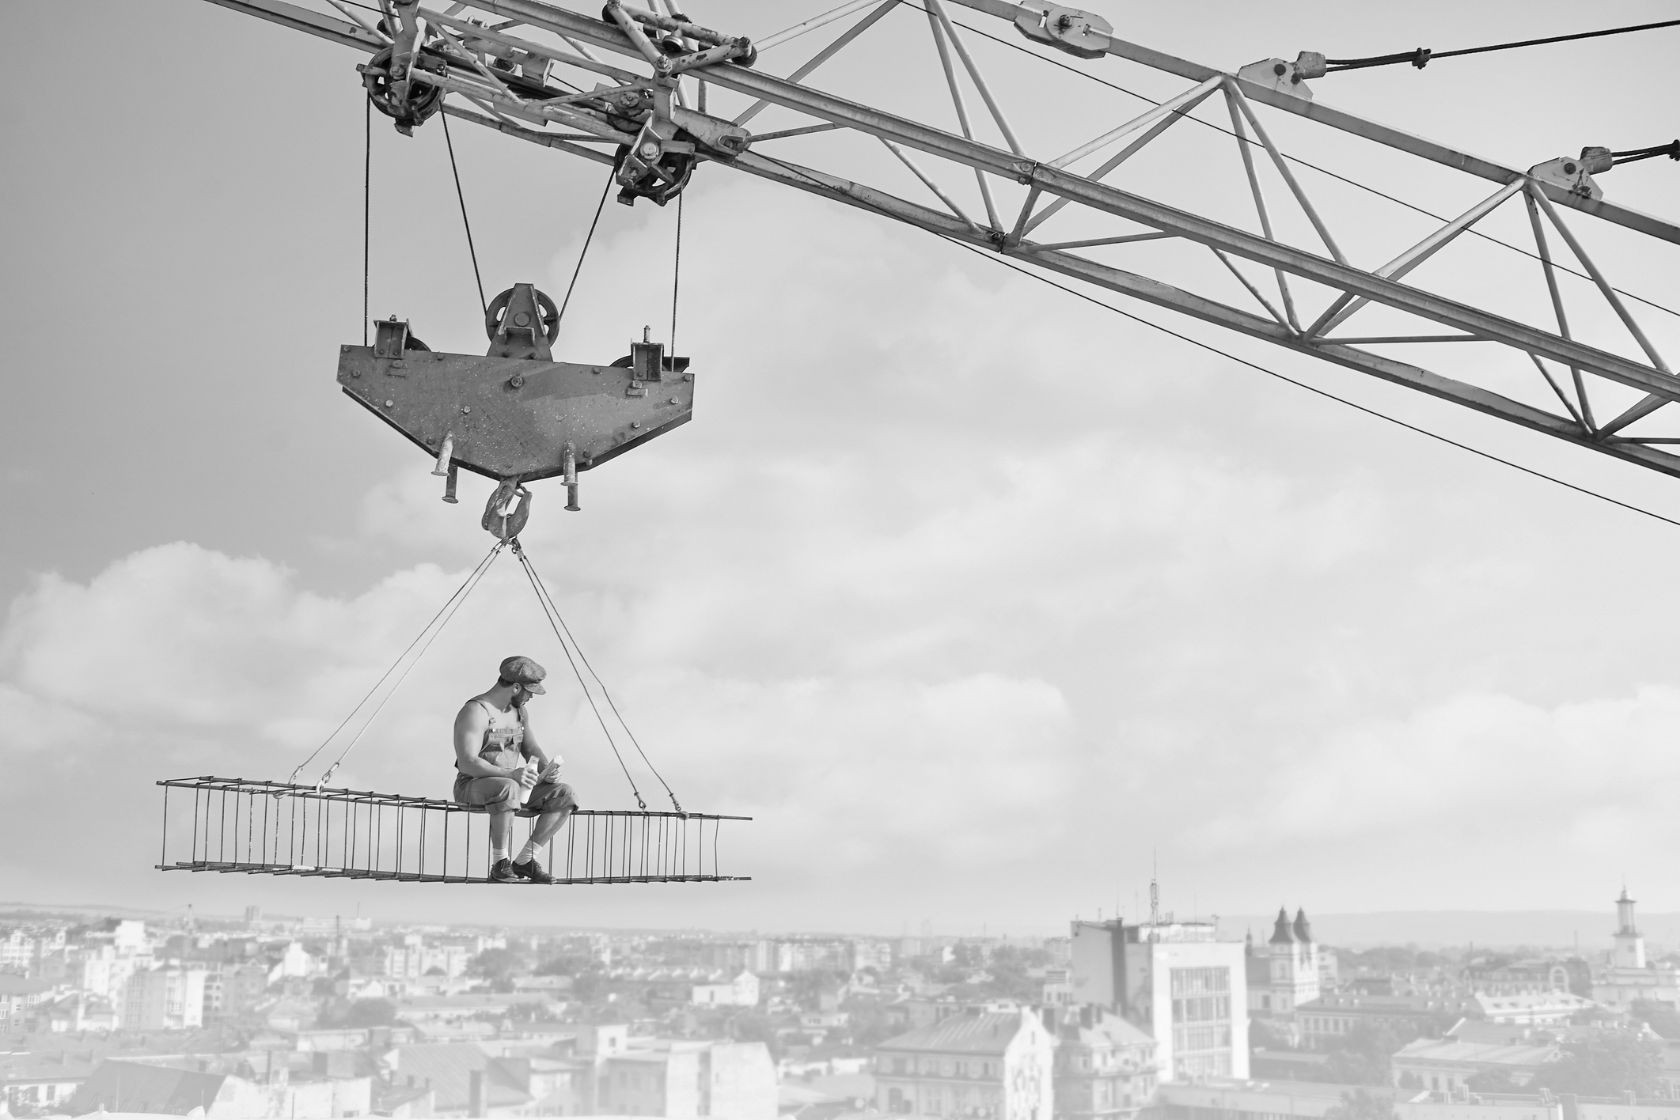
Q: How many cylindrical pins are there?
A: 4